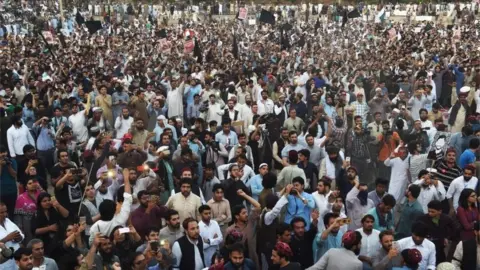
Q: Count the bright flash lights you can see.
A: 3